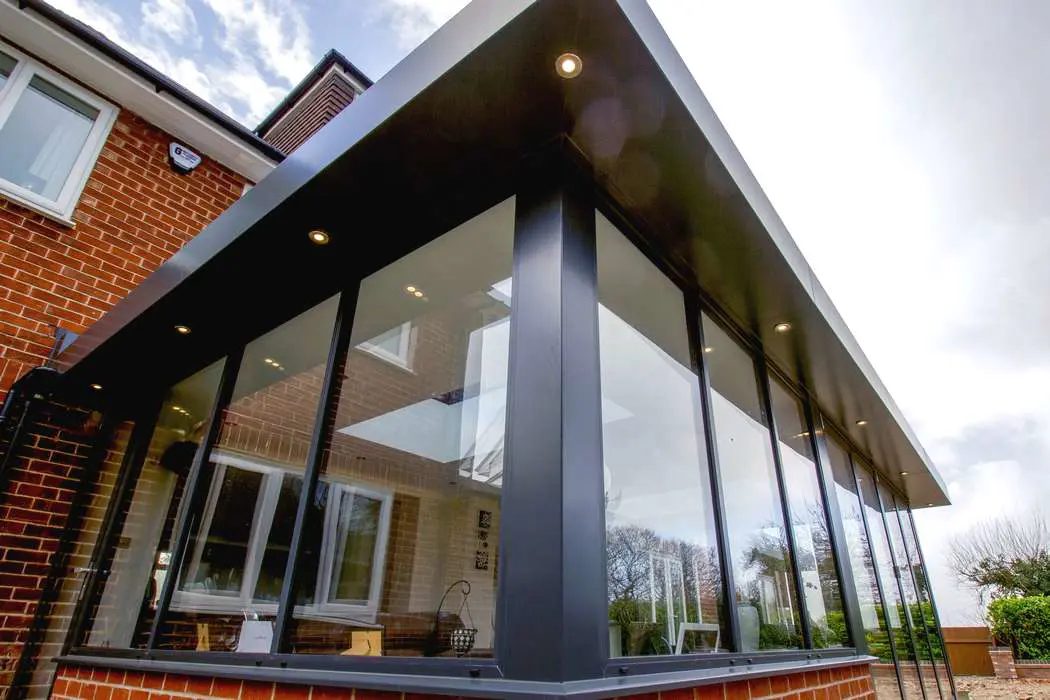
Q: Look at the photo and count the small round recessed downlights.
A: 8